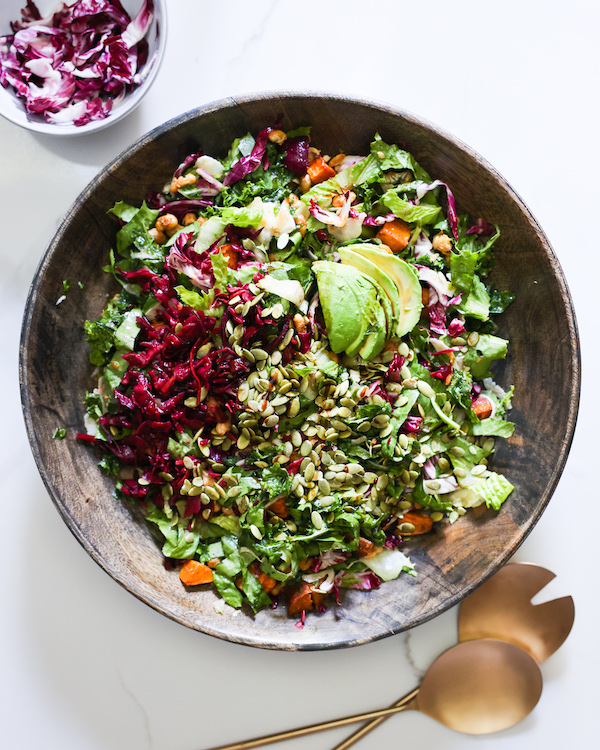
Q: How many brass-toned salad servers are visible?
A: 2